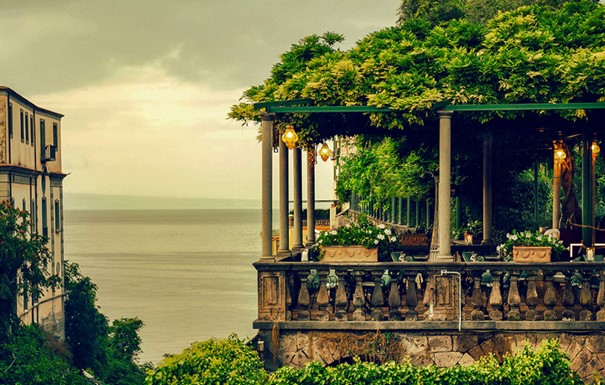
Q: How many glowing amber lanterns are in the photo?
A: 4